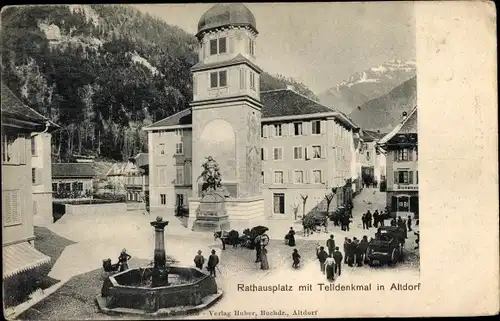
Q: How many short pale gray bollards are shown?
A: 0